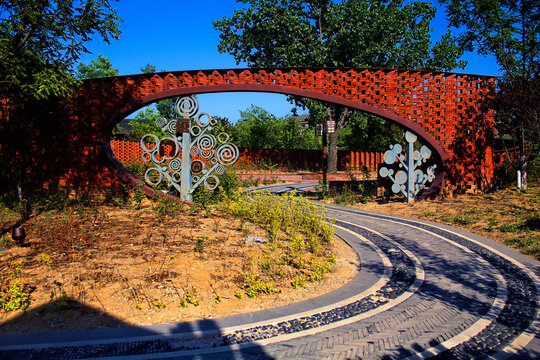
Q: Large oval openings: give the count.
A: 1